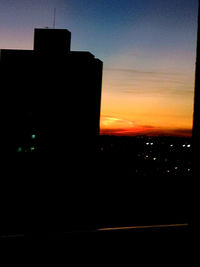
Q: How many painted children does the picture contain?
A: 0